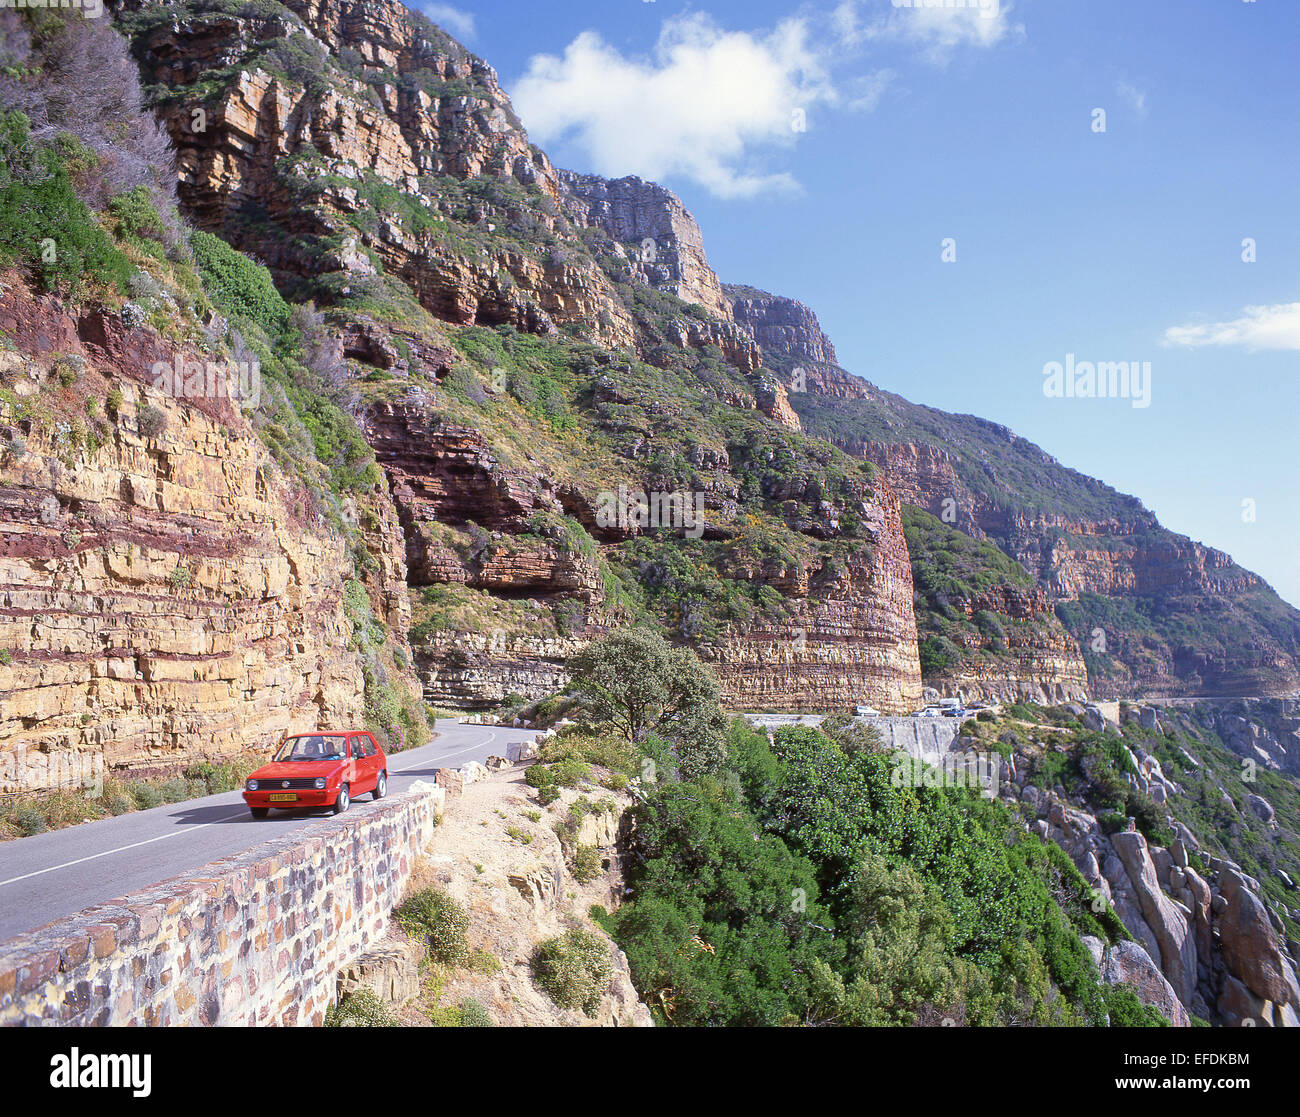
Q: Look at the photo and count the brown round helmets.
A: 0